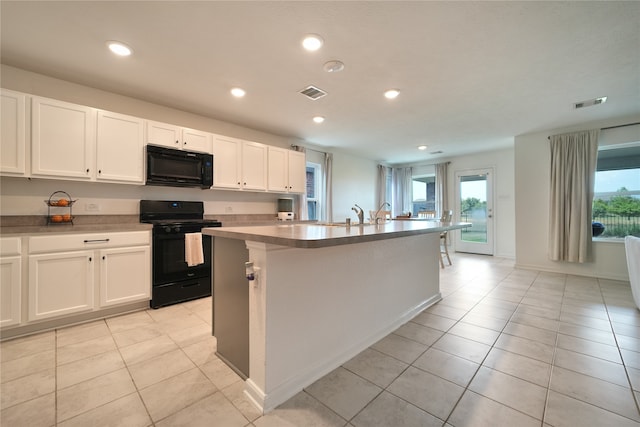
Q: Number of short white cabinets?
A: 2